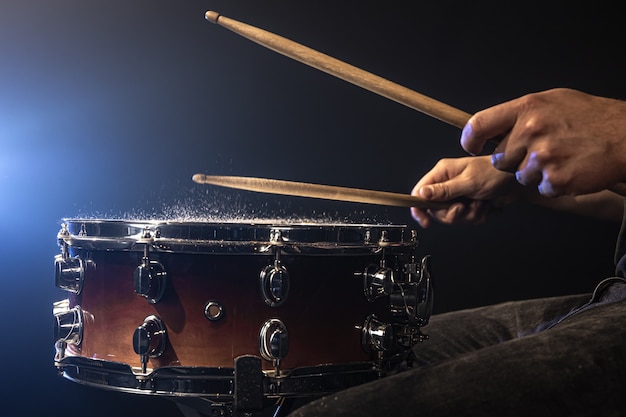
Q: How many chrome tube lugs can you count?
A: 8